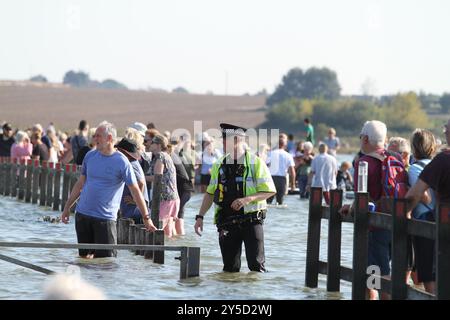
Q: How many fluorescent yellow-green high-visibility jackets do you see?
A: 1